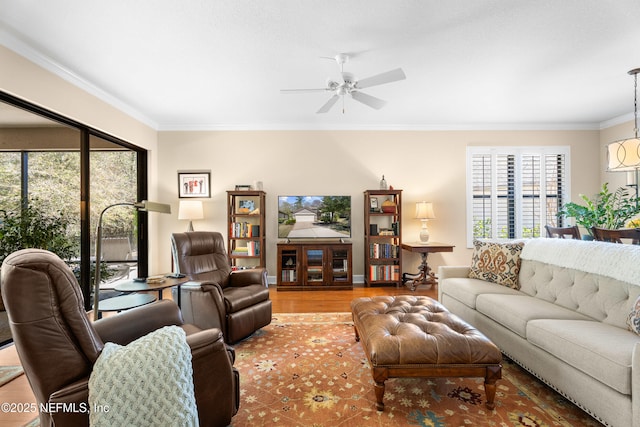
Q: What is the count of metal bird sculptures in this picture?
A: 0